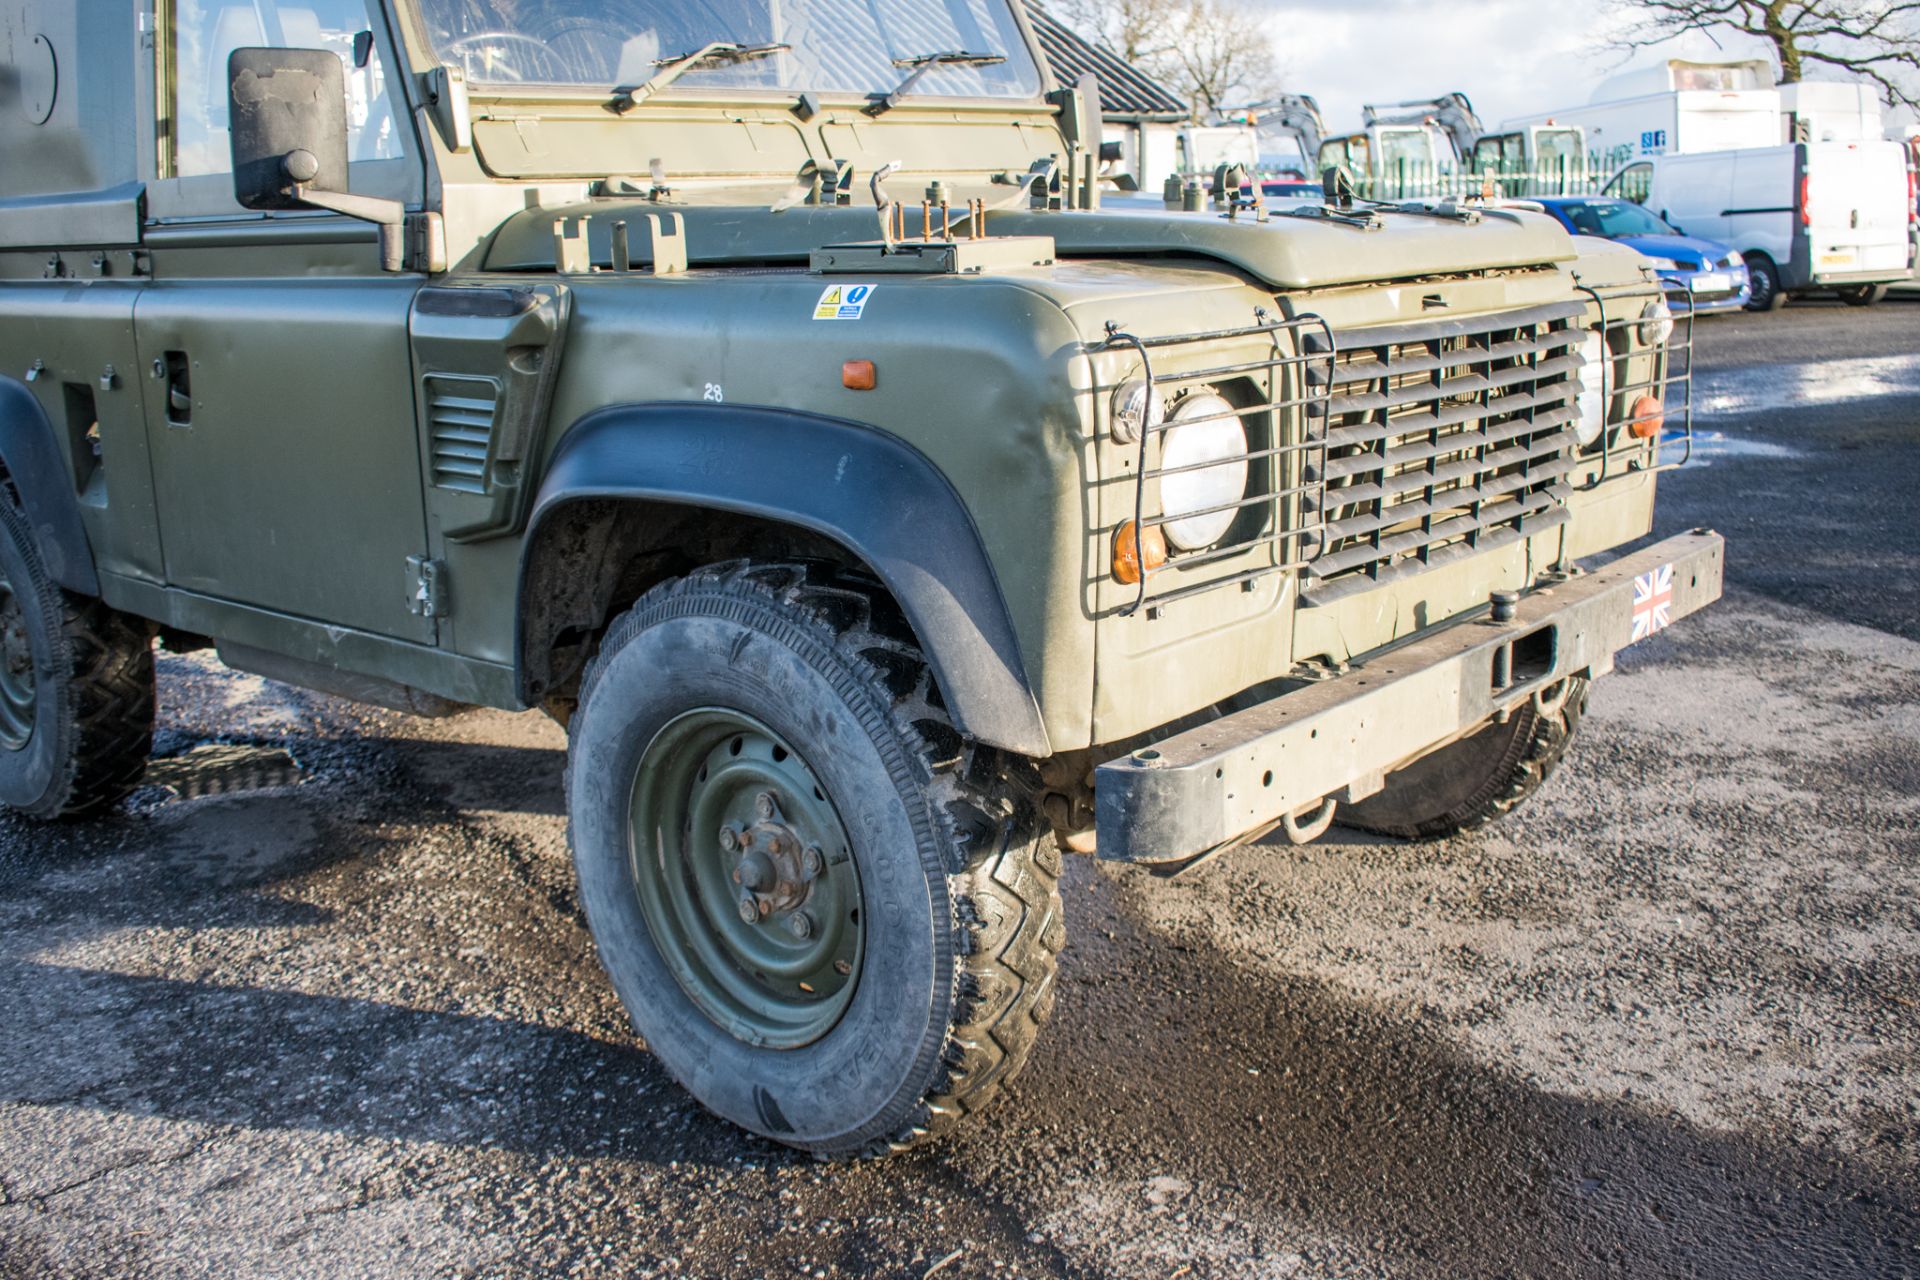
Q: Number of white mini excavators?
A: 3